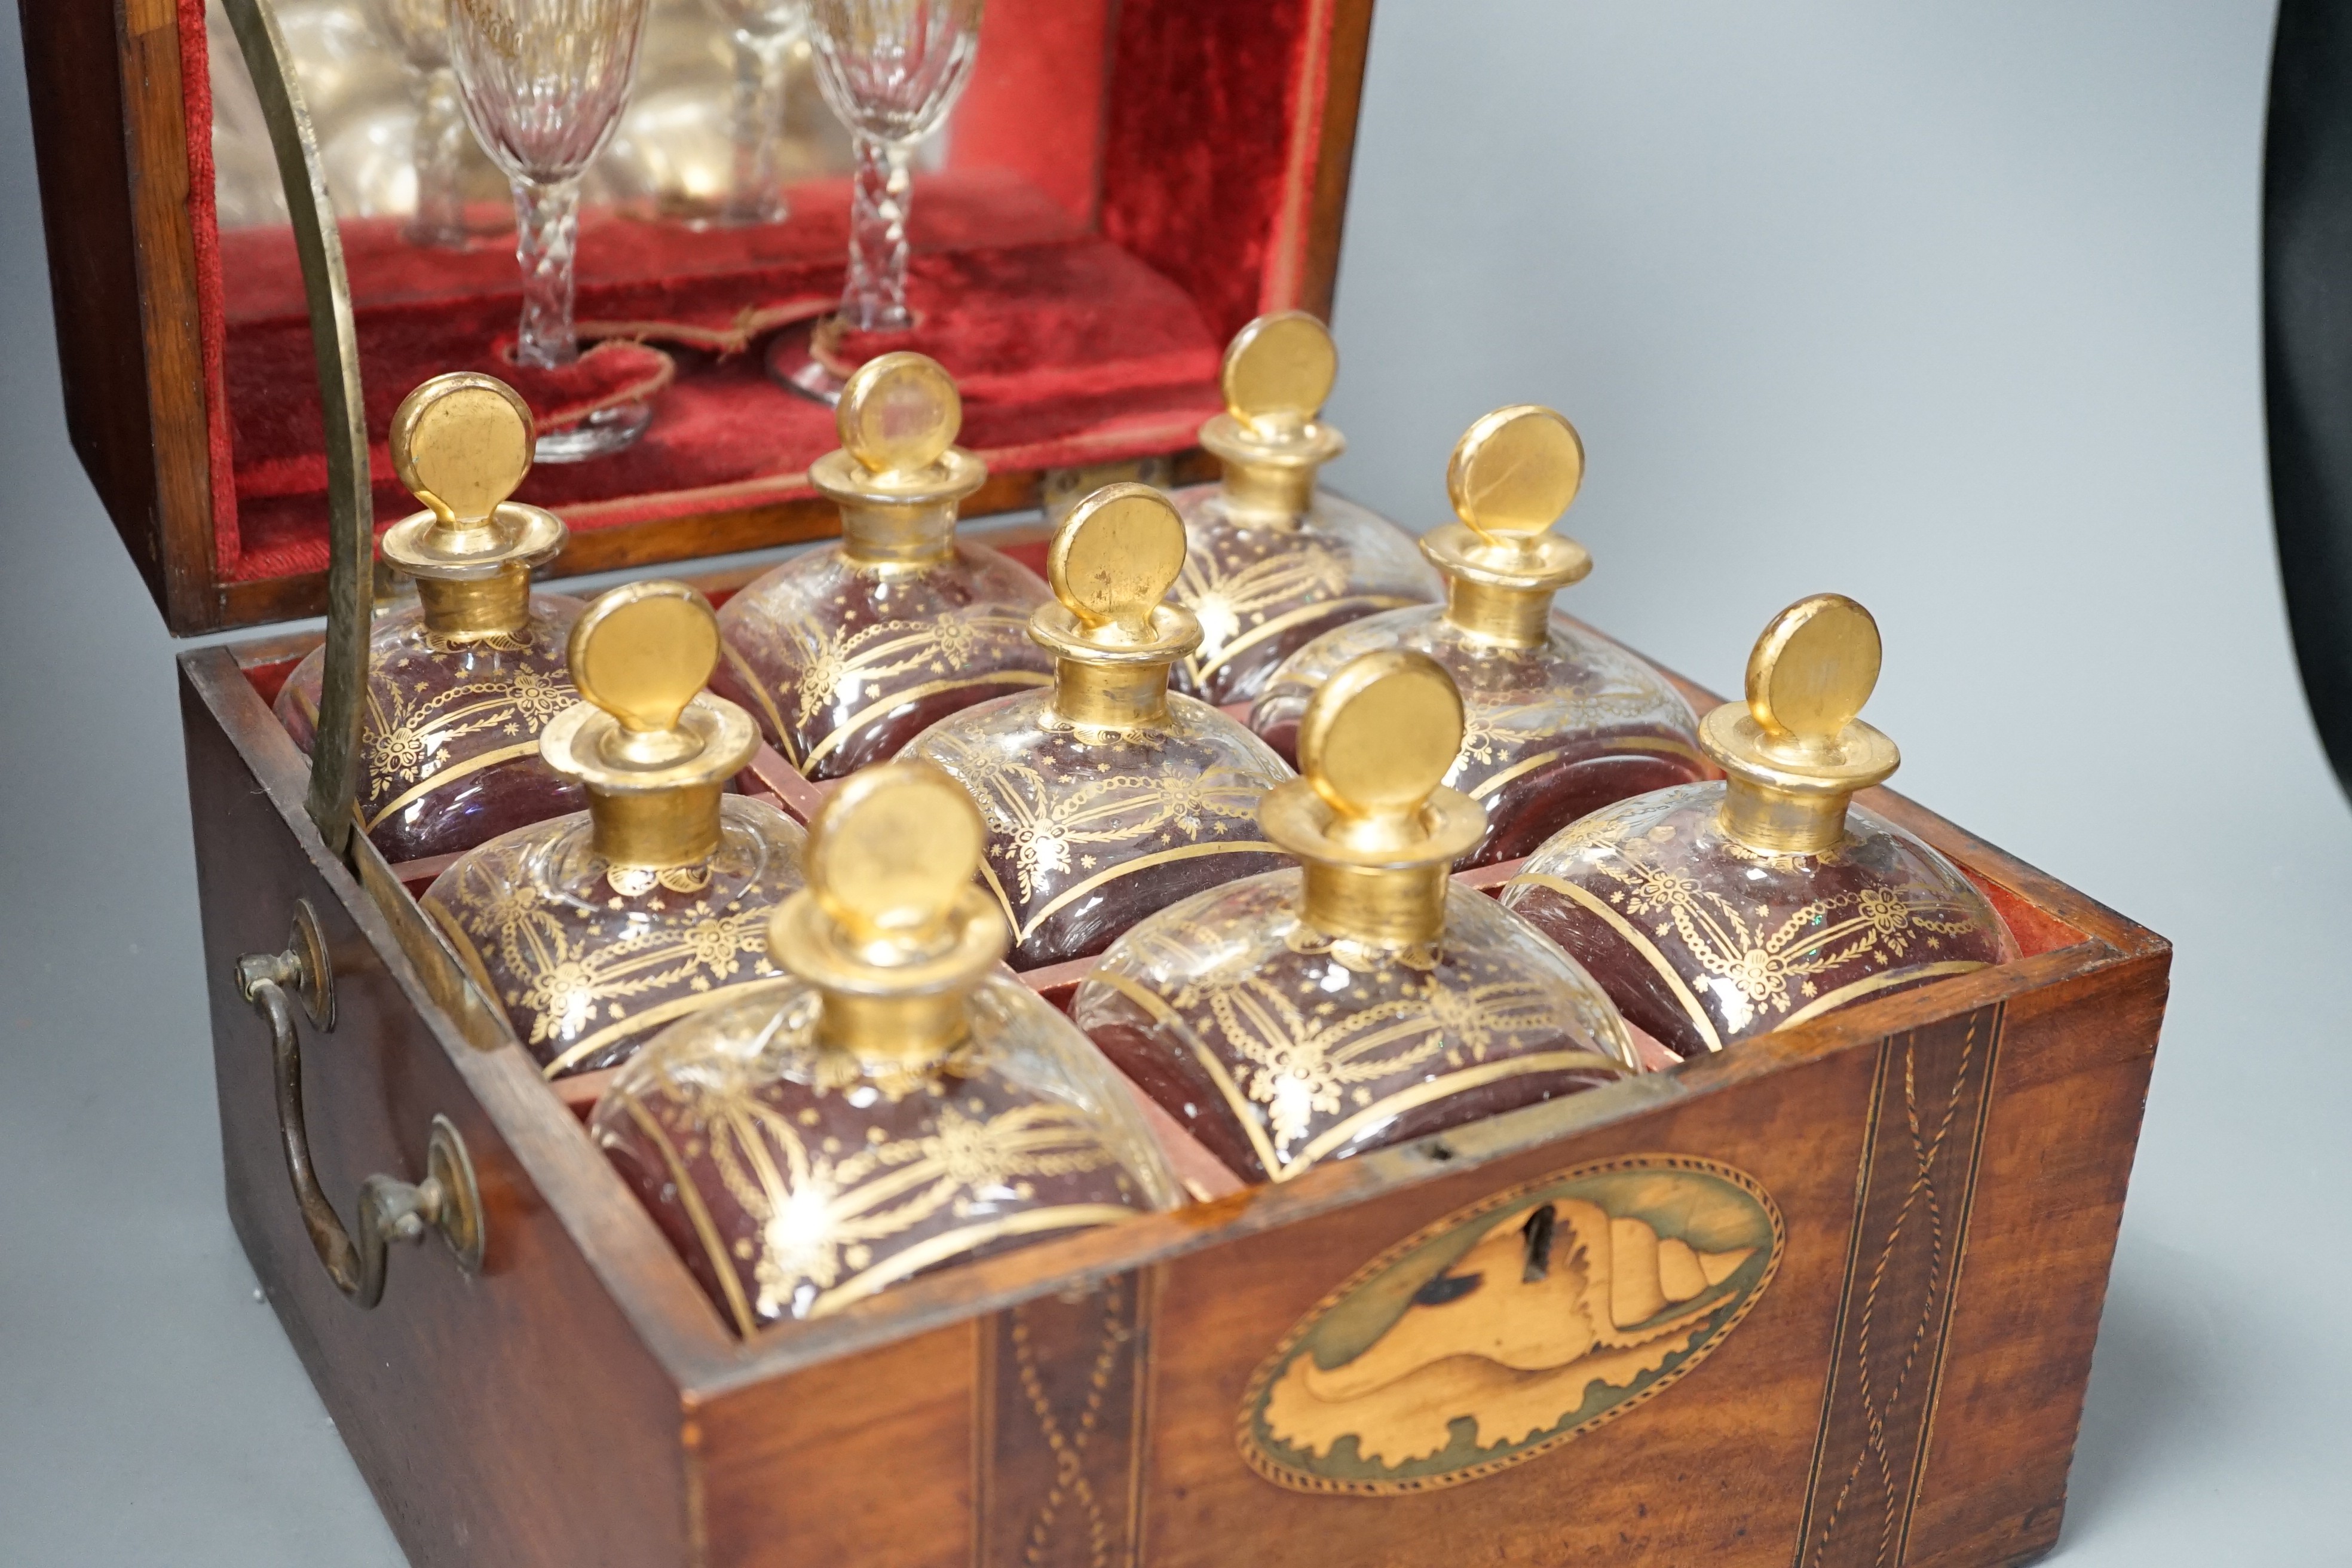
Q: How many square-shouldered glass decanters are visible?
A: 9